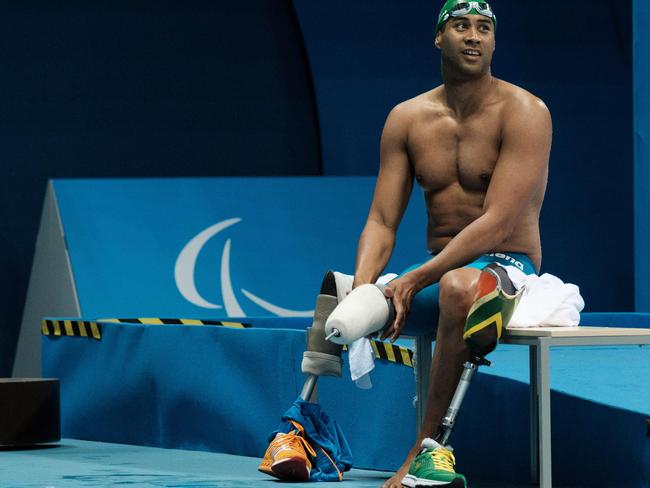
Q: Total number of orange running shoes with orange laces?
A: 1